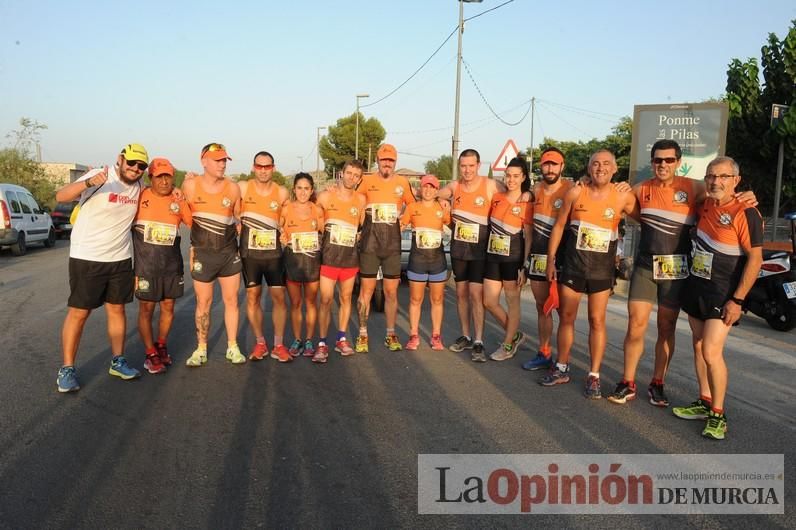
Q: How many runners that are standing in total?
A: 14